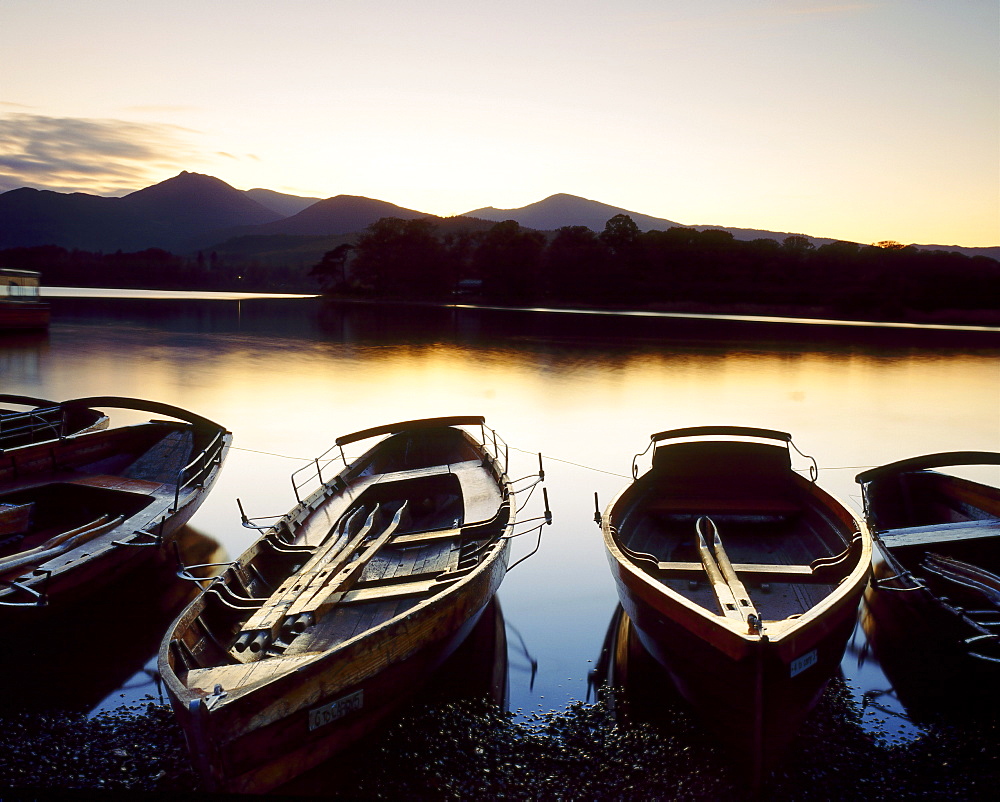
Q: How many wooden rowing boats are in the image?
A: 5